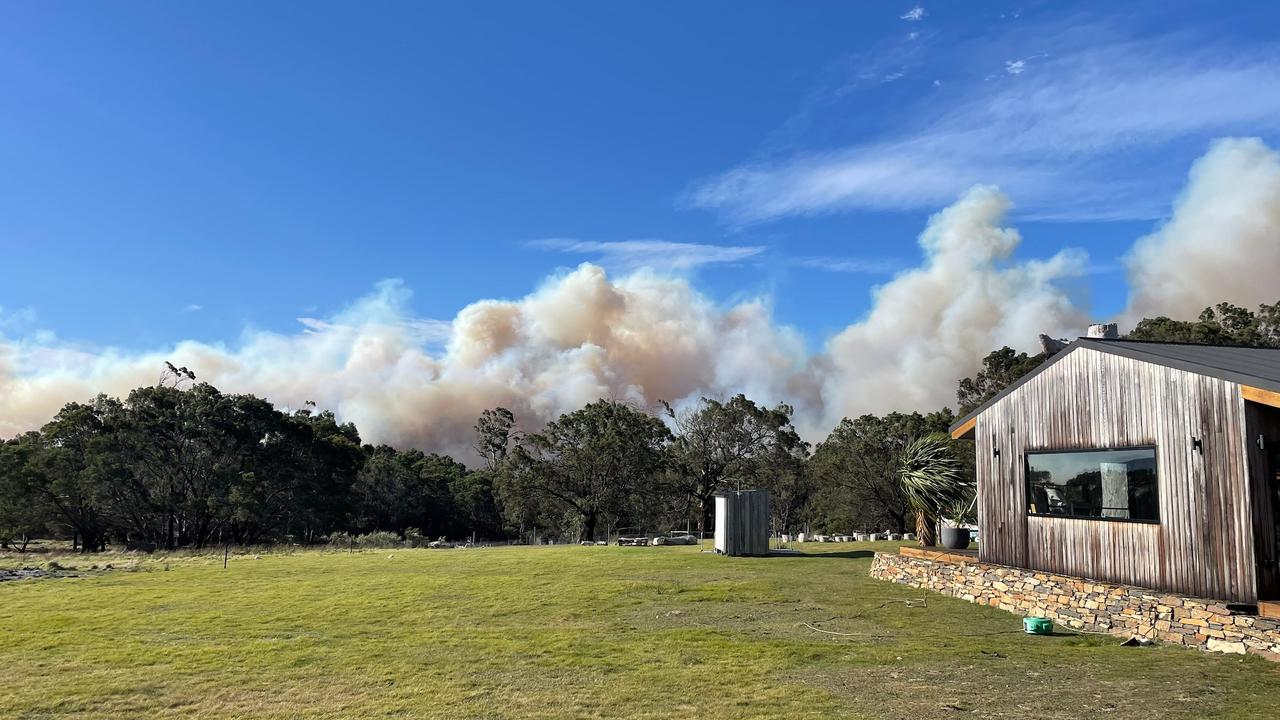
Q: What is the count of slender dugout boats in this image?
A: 0